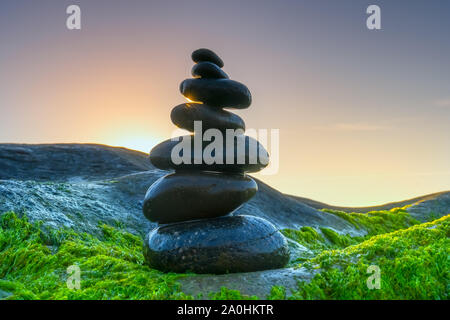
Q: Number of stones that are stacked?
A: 7